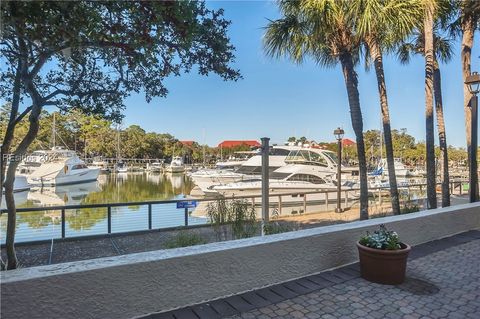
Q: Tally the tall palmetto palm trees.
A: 5